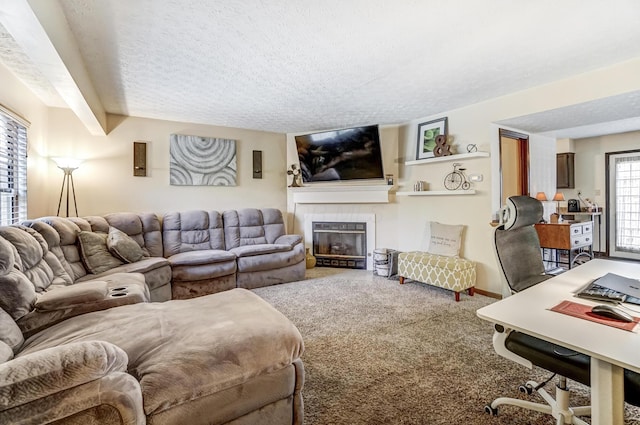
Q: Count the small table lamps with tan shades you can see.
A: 2